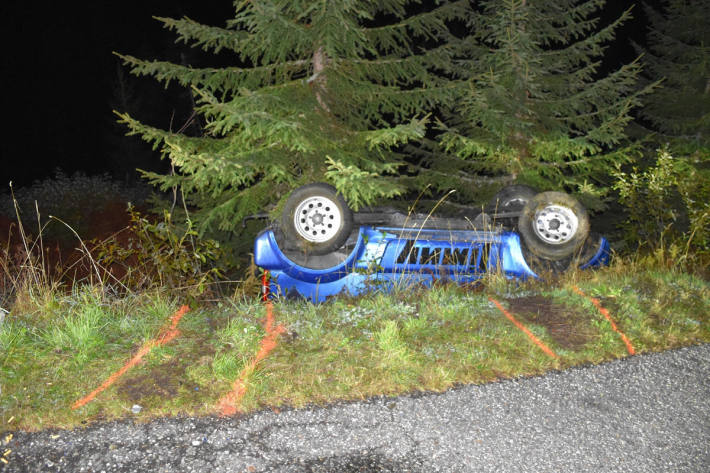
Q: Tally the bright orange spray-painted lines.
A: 4